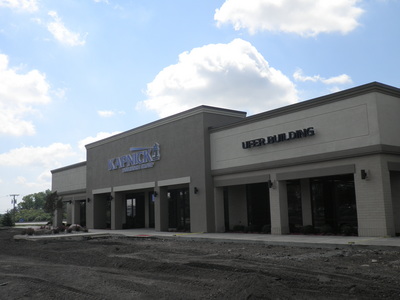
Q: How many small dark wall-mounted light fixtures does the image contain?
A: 7